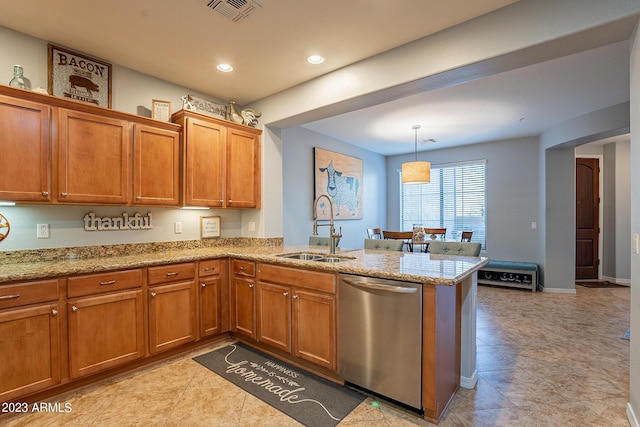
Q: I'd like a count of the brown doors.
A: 1